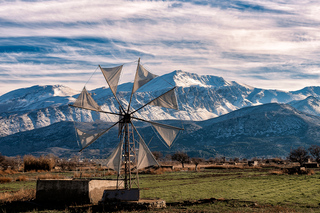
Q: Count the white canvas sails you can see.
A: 8